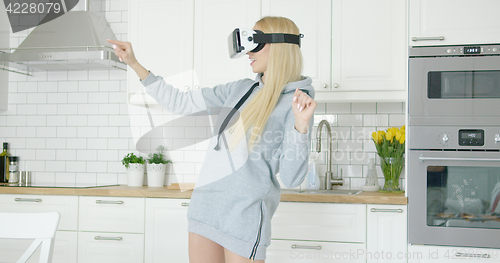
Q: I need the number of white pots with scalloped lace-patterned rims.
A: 2